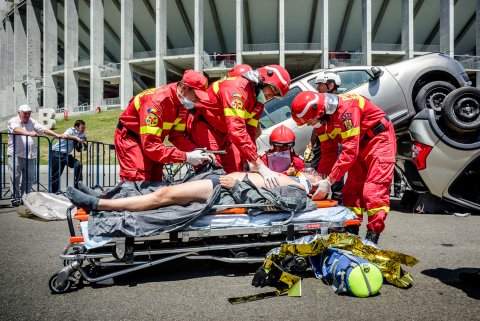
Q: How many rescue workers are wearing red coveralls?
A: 5